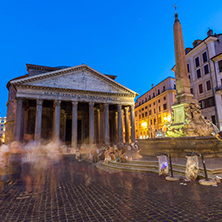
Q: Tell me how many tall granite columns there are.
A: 8